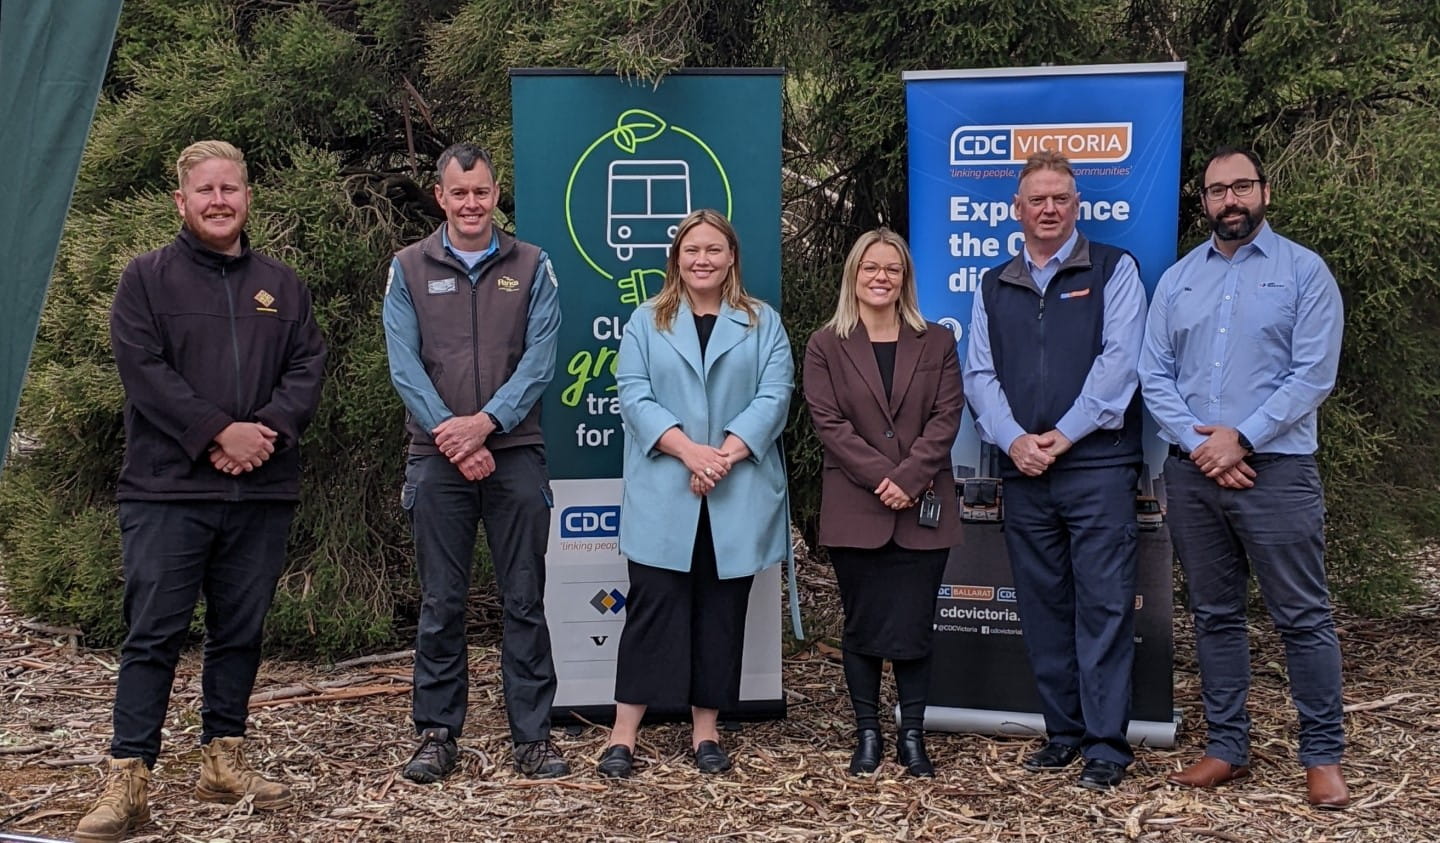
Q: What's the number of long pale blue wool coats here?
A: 1